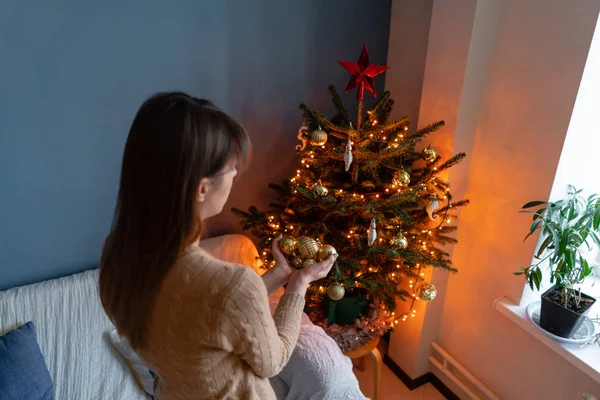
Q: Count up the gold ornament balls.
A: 12